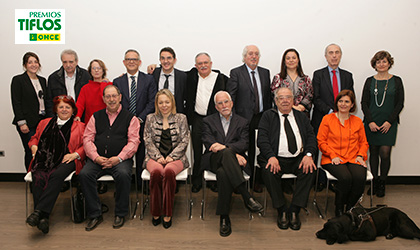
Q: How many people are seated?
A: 6